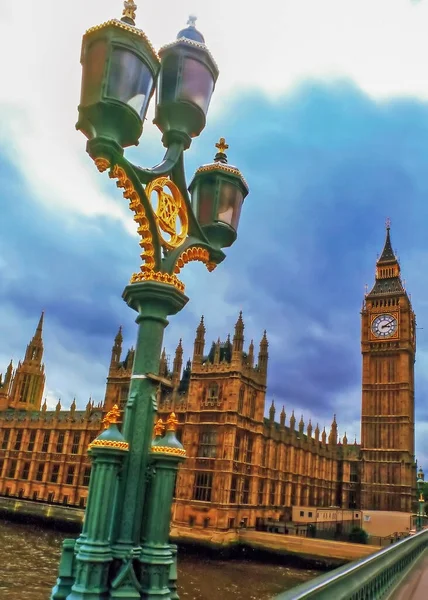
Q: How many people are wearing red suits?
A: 0